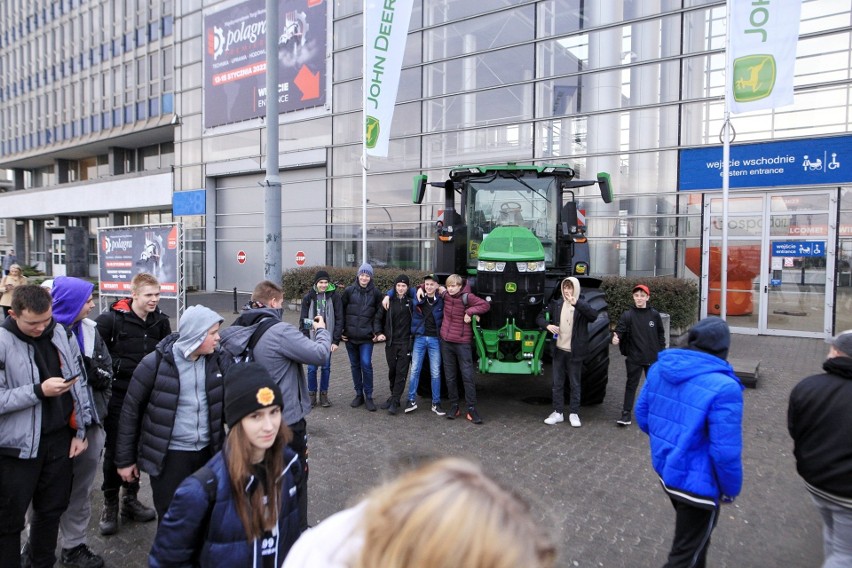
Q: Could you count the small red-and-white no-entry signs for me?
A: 2